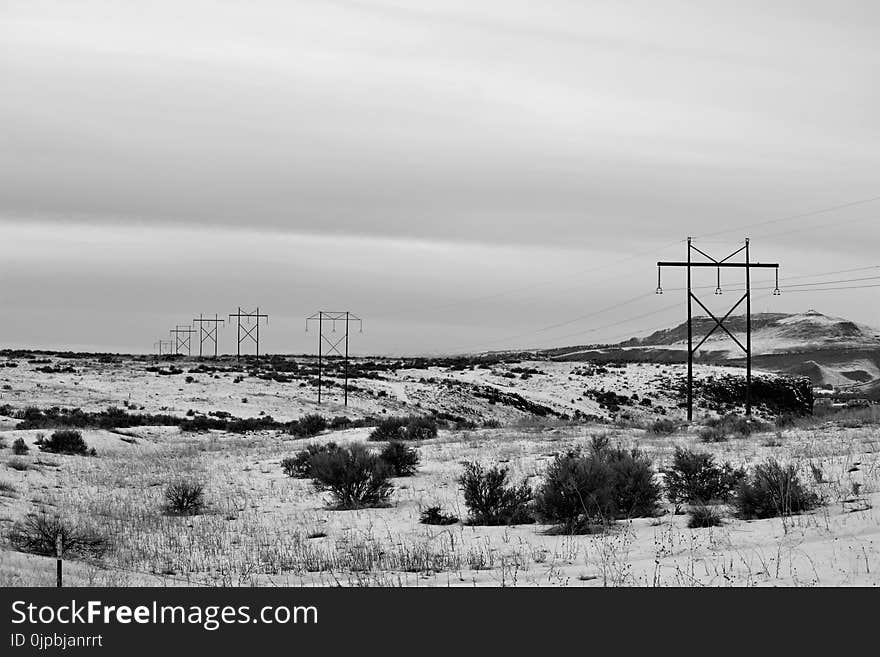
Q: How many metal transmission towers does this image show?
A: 6